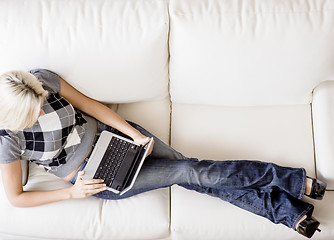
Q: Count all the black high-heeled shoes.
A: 2